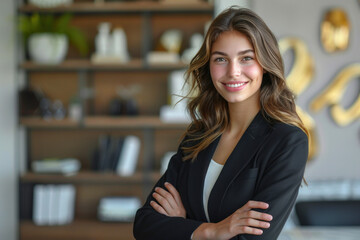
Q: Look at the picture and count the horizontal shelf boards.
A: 5